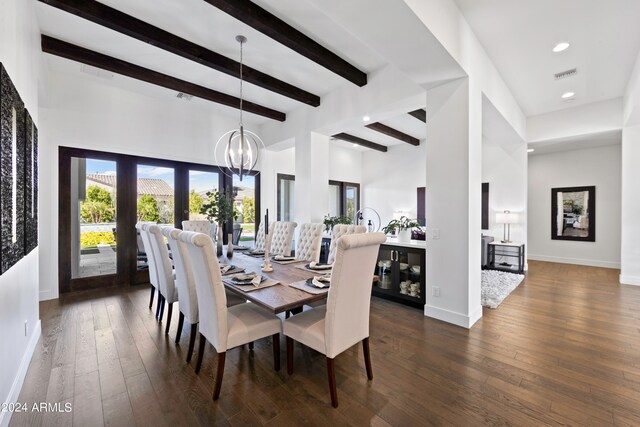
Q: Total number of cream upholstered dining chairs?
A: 10